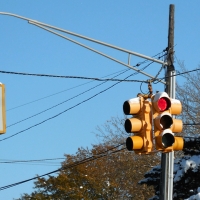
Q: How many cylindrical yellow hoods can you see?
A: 9